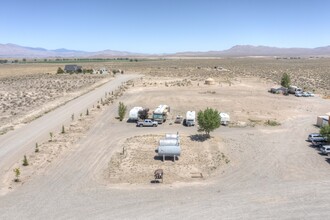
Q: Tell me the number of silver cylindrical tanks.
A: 3